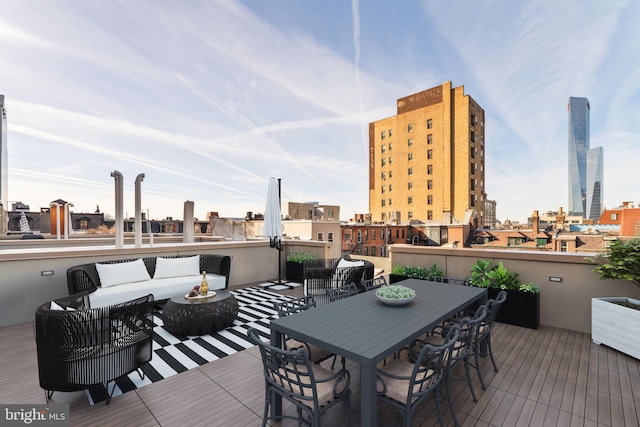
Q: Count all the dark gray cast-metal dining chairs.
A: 8